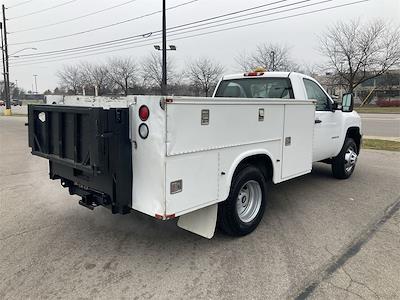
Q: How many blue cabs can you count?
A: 0